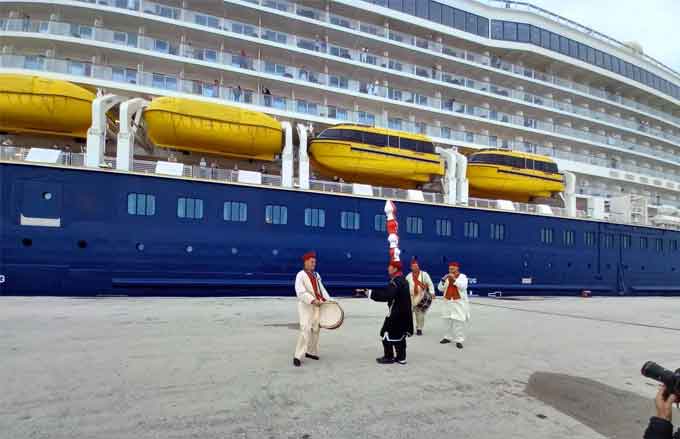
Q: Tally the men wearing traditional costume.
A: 4